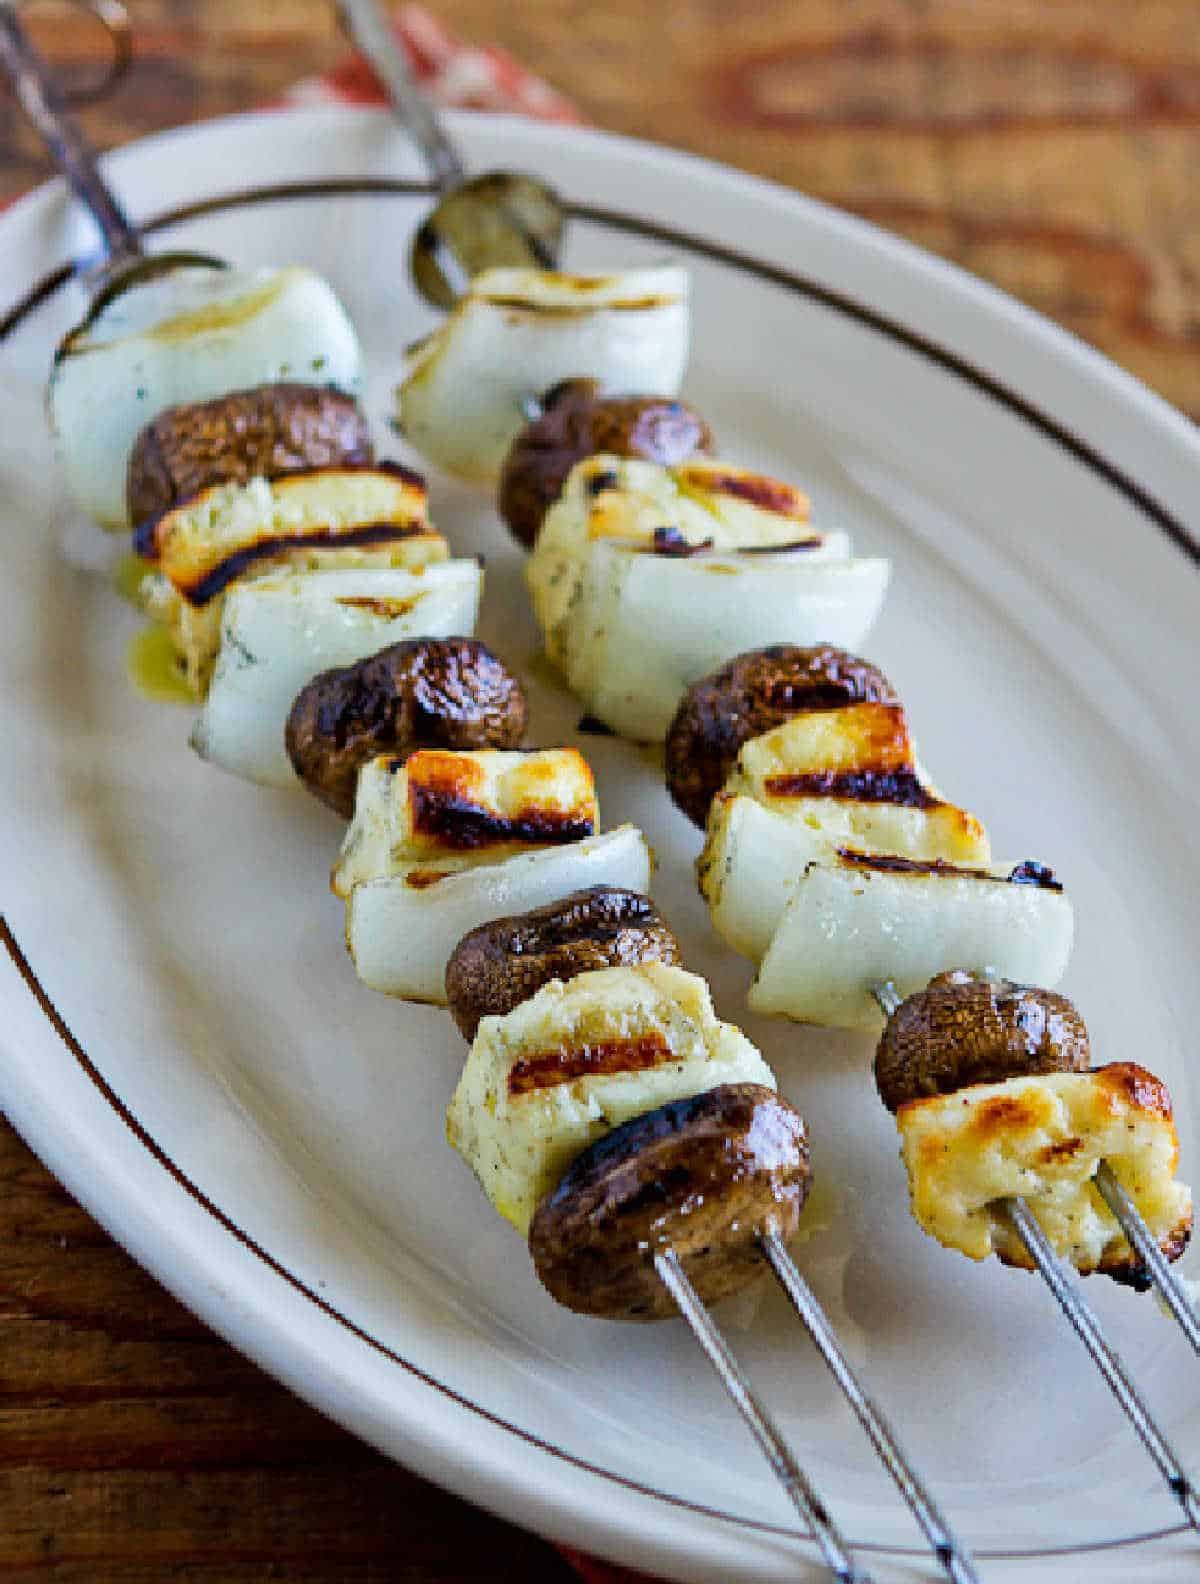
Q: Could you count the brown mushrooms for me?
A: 7